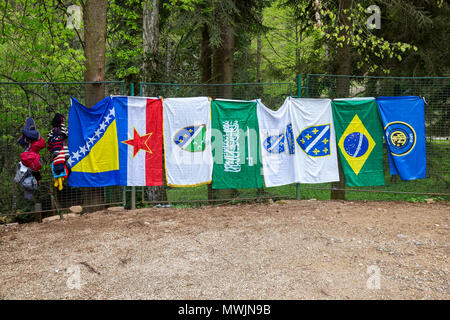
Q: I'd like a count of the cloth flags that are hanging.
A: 8